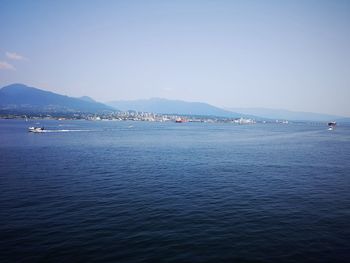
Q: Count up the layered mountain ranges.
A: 3